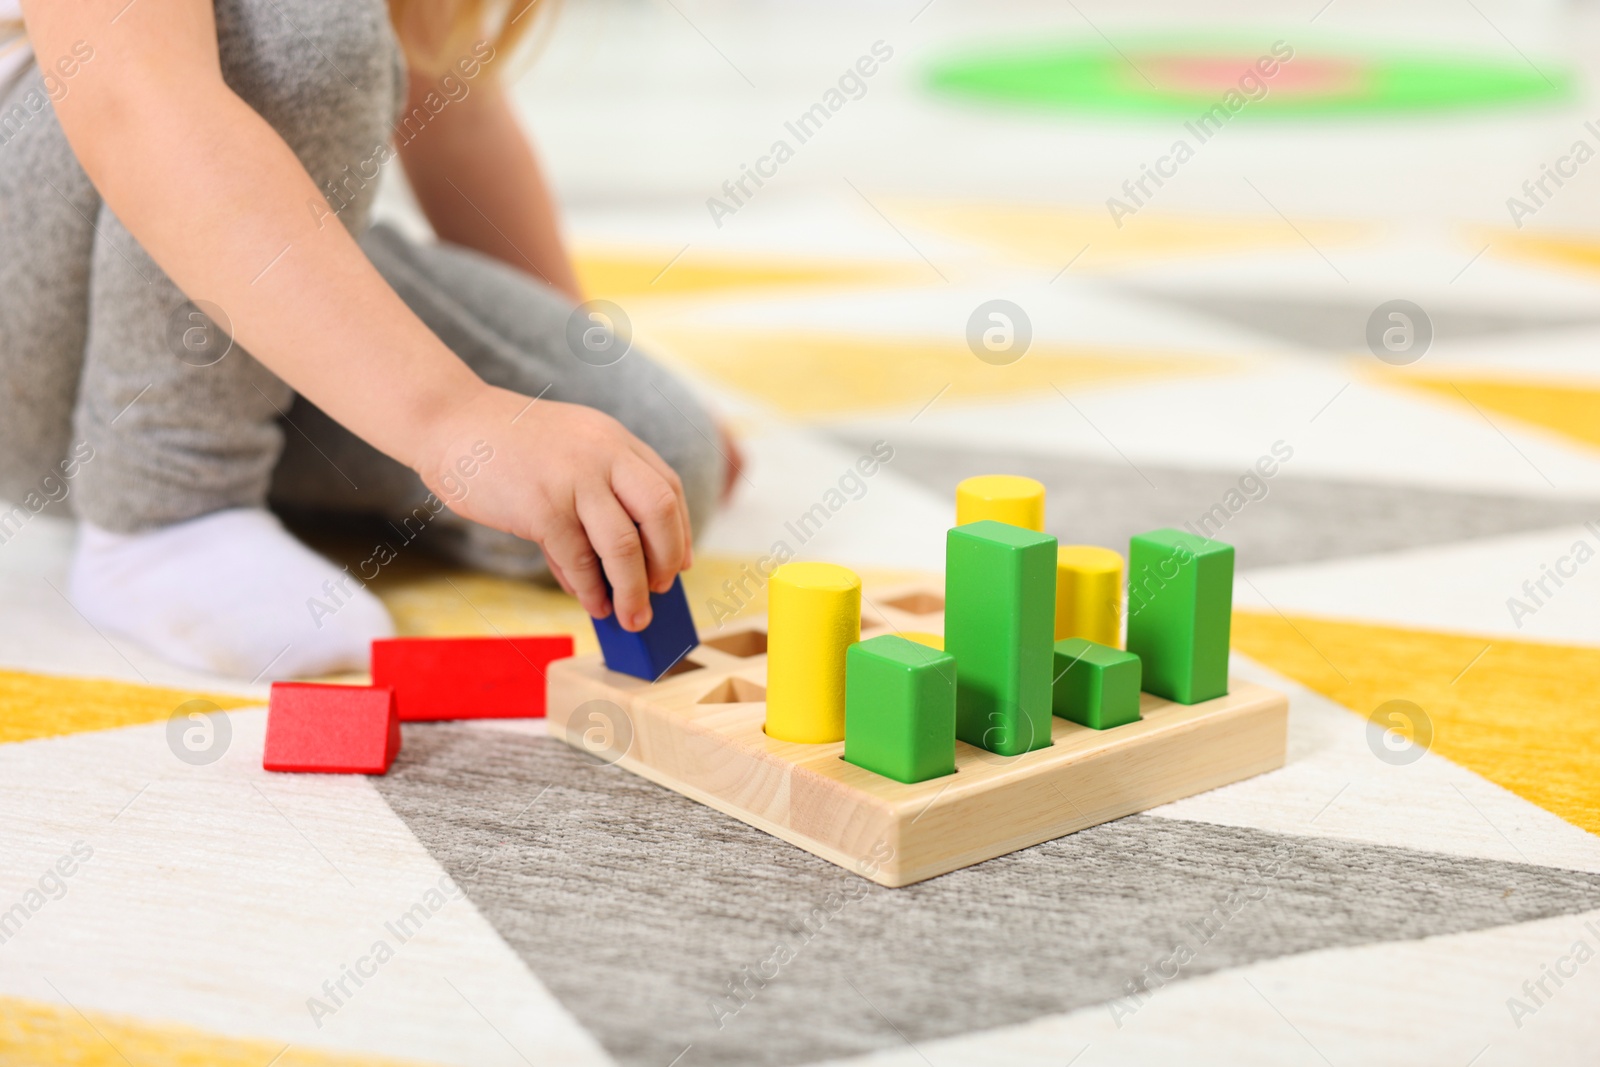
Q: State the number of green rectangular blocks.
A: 4